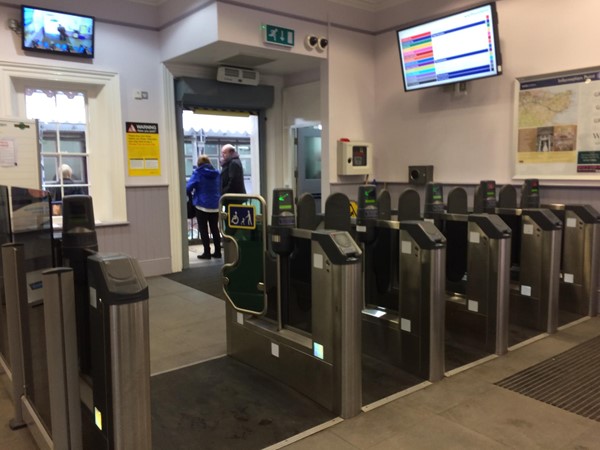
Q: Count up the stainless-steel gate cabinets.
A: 6